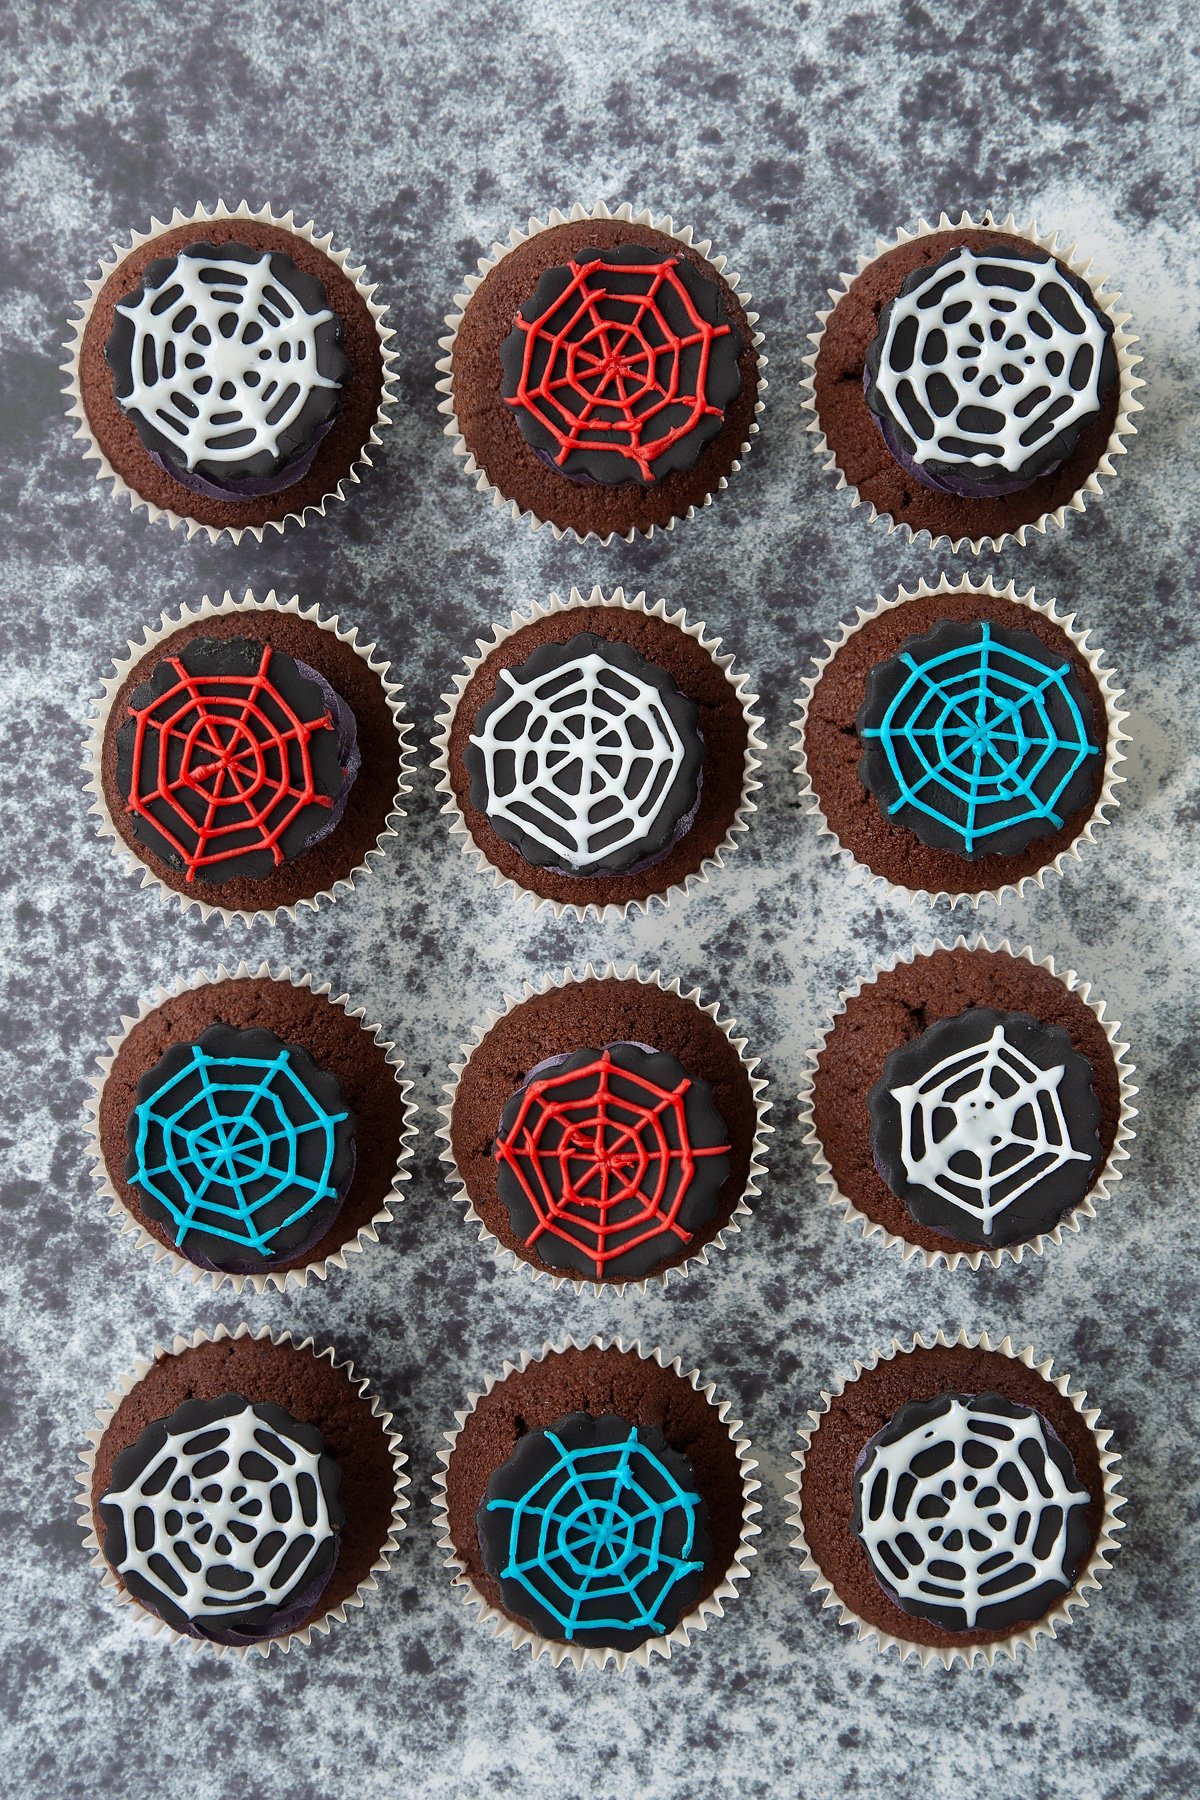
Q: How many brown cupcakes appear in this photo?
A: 12